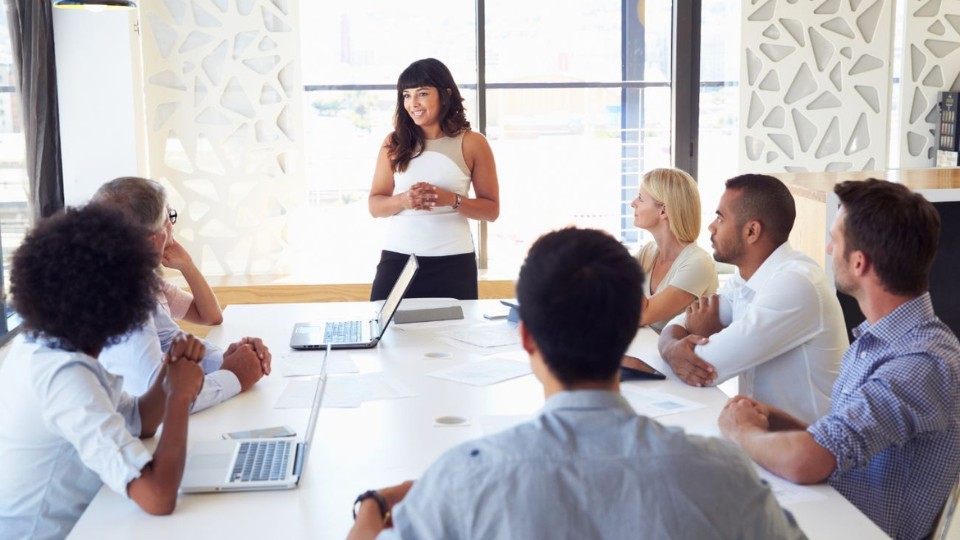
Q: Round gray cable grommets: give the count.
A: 2